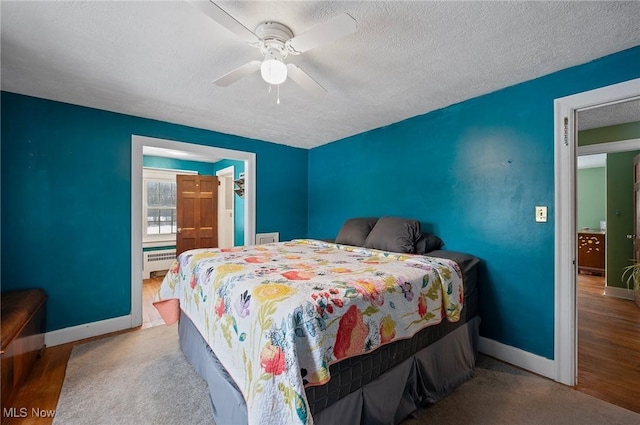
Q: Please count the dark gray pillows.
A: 3